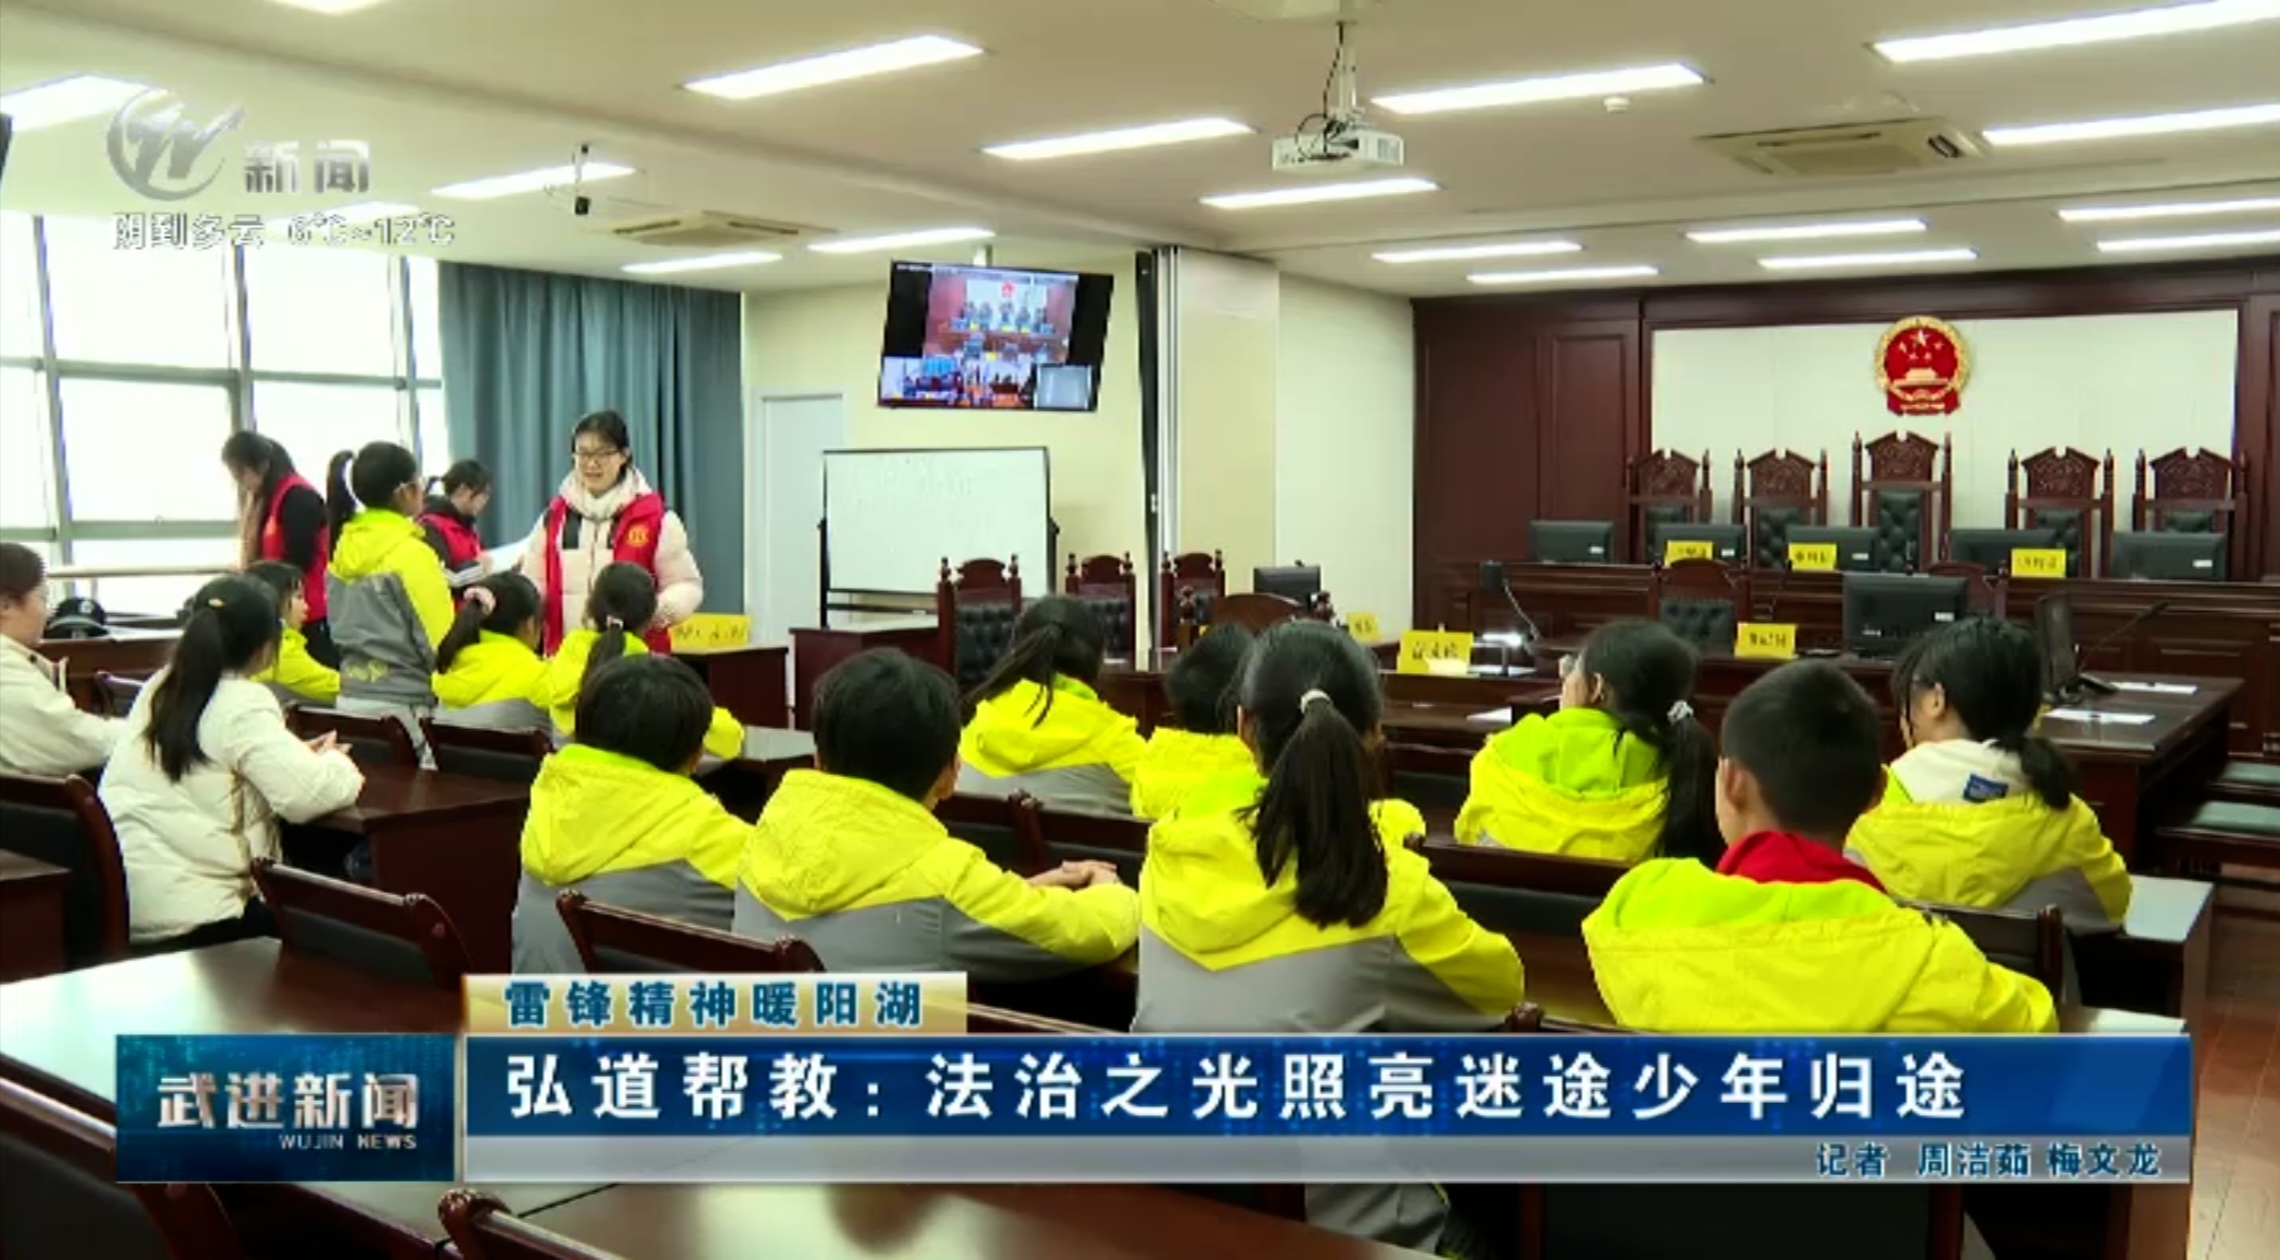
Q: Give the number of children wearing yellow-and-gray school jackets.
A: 12